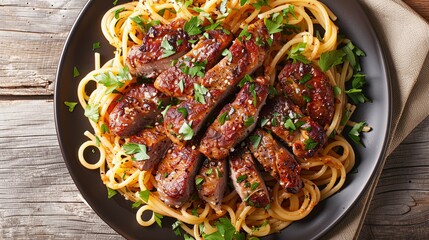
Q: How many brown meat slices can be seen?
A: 12